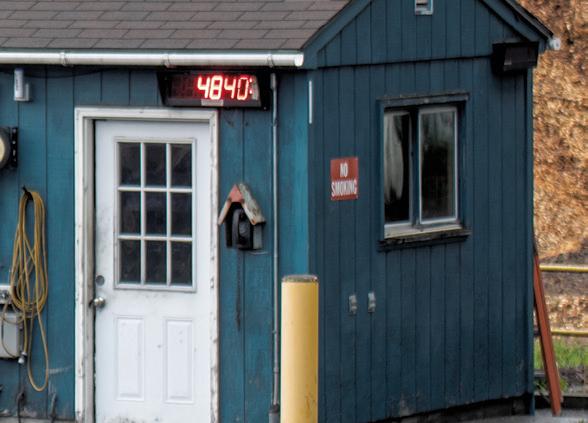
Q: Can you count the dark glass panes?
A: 11